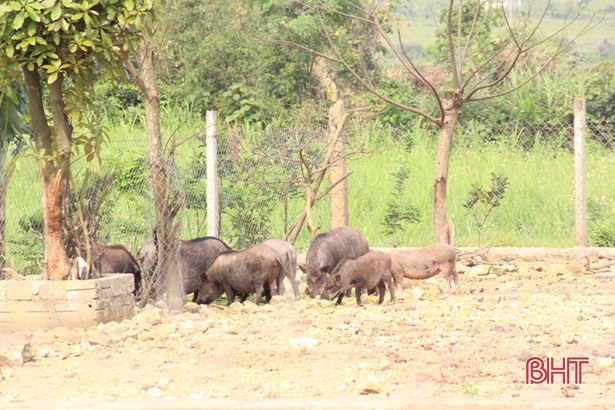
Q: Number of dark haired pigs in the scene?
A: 5